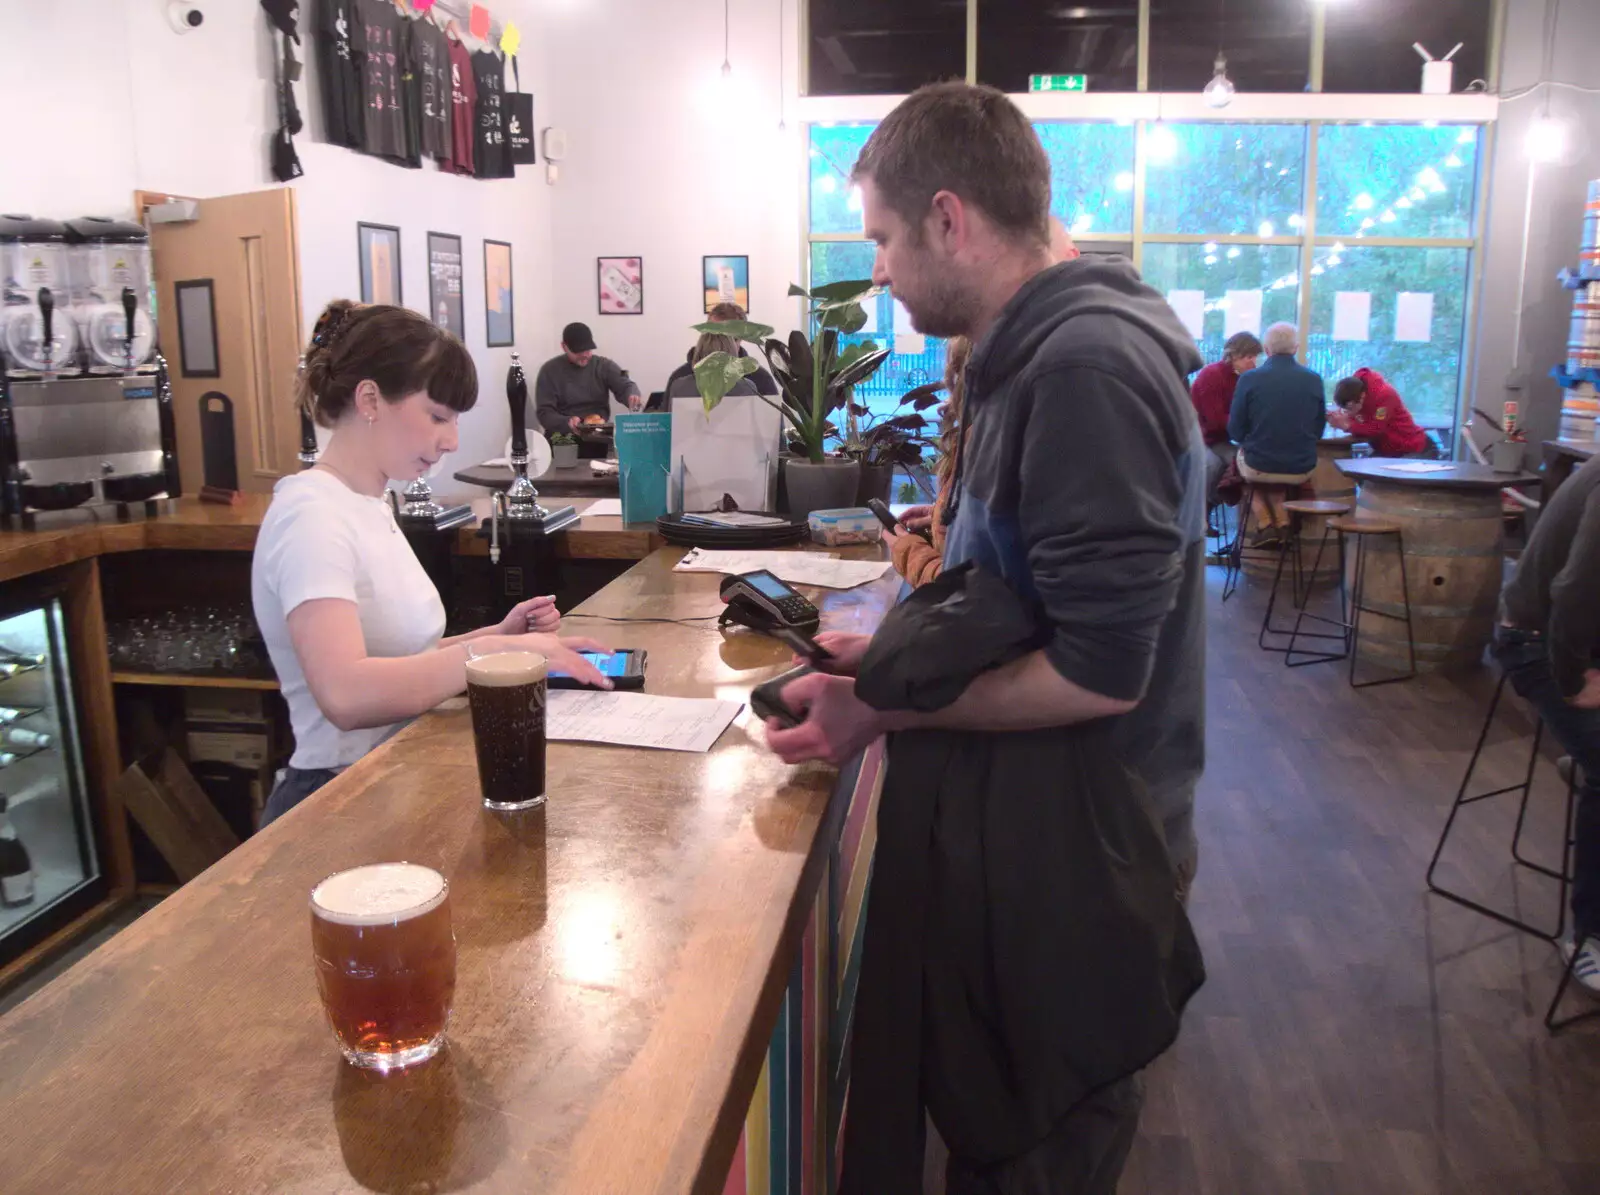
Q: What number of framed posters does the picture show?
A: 5